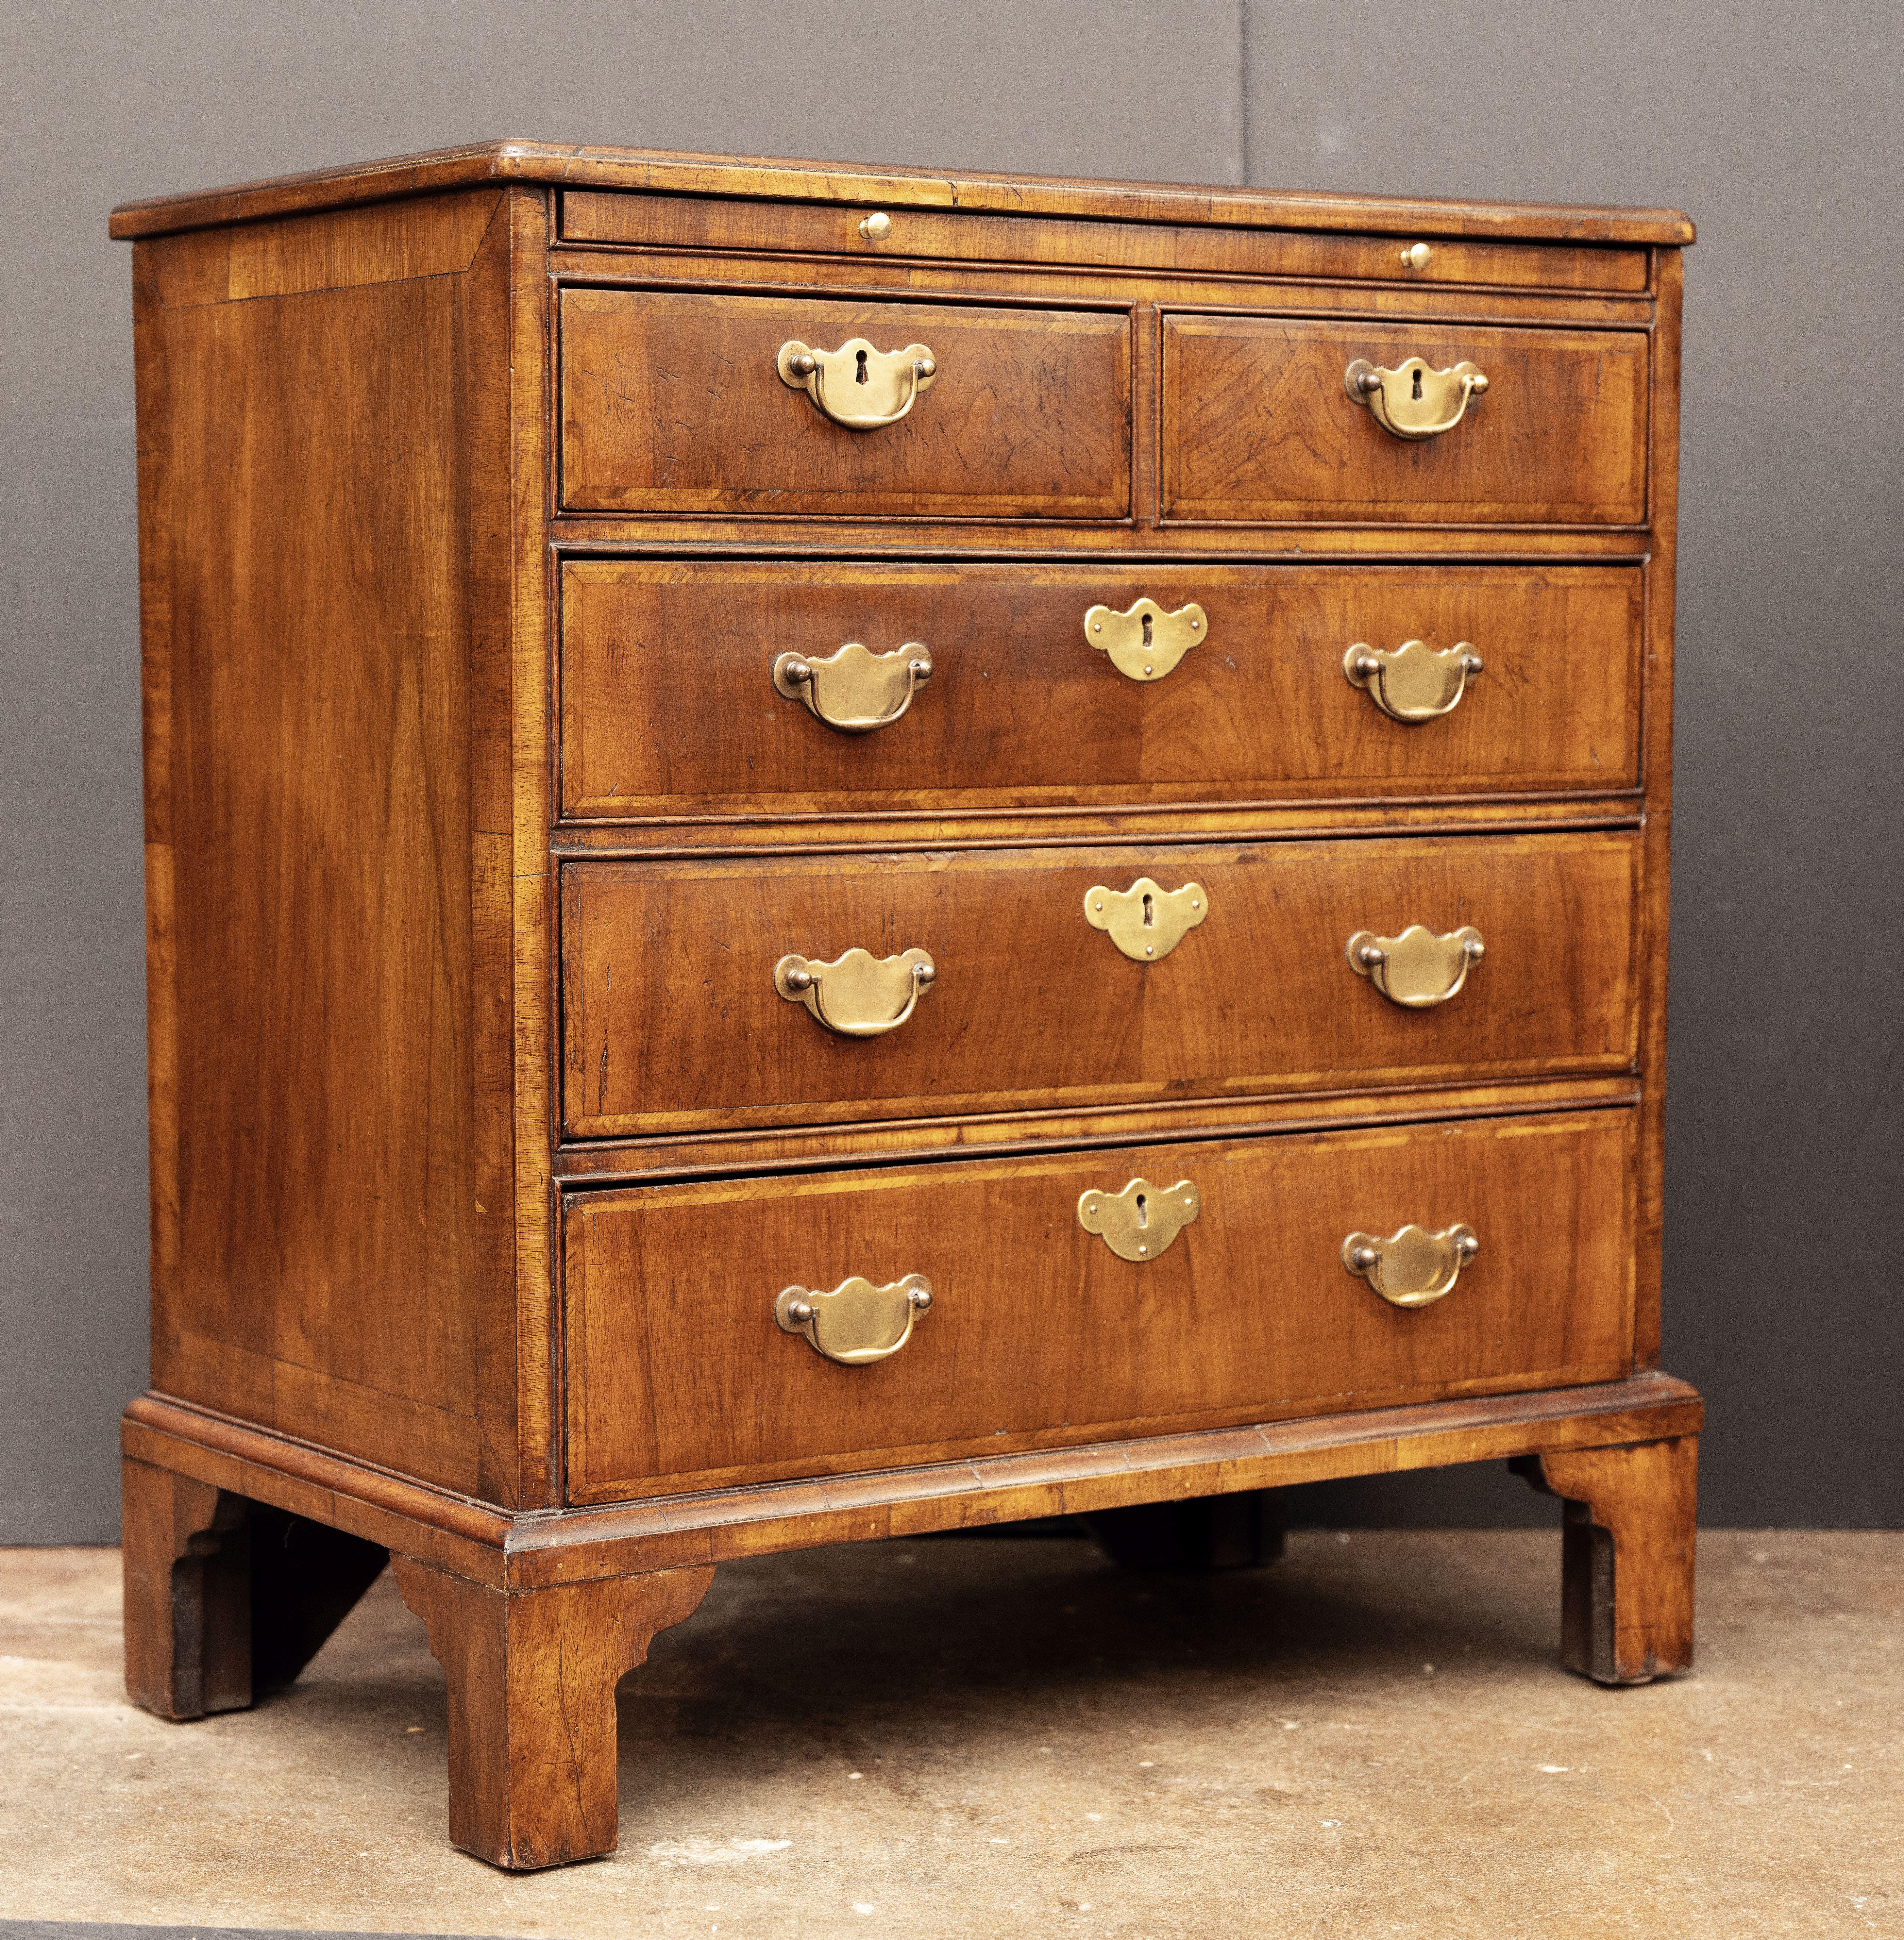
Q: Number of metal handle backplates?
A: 8